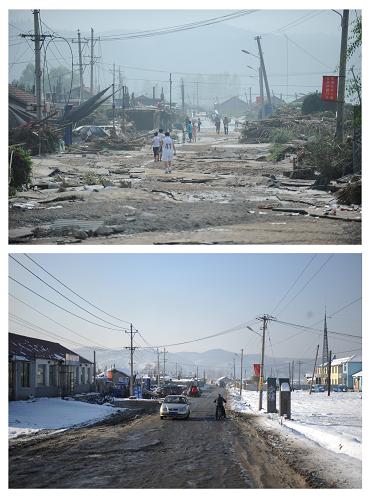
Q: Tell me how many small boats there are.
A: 0